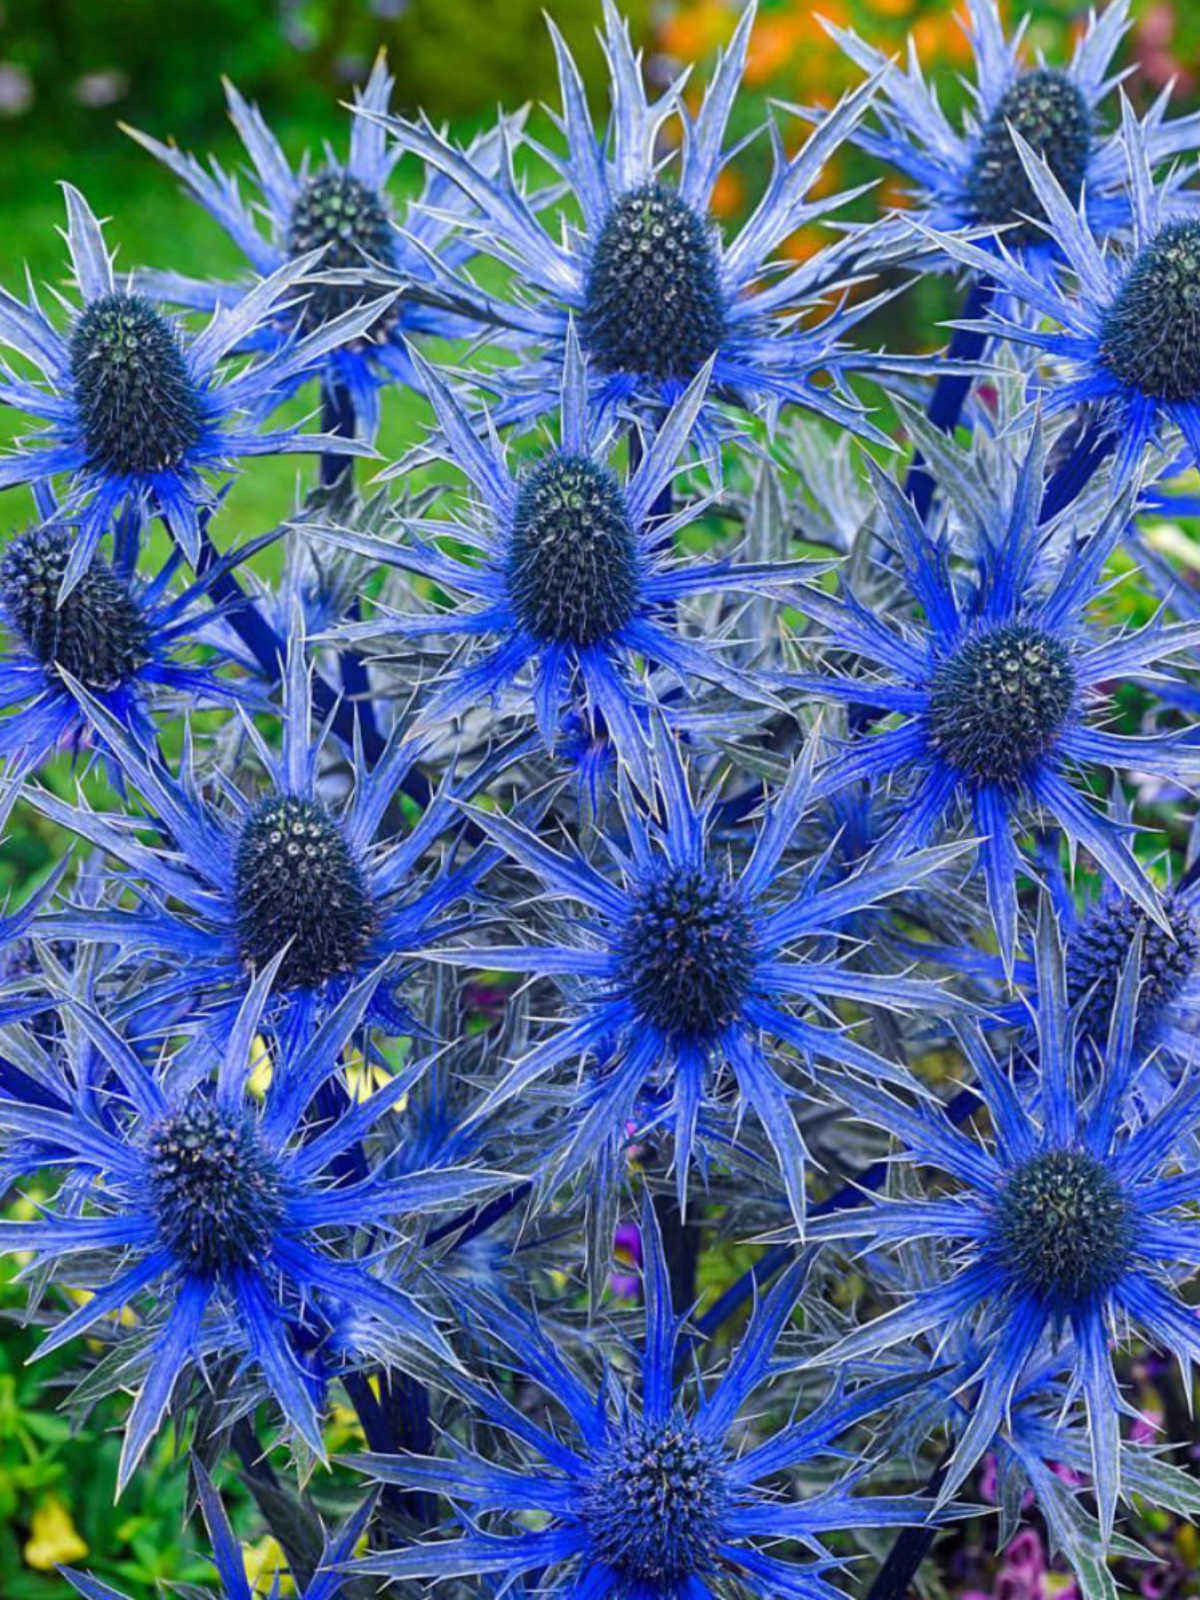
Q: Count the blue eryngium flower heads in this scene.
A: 14